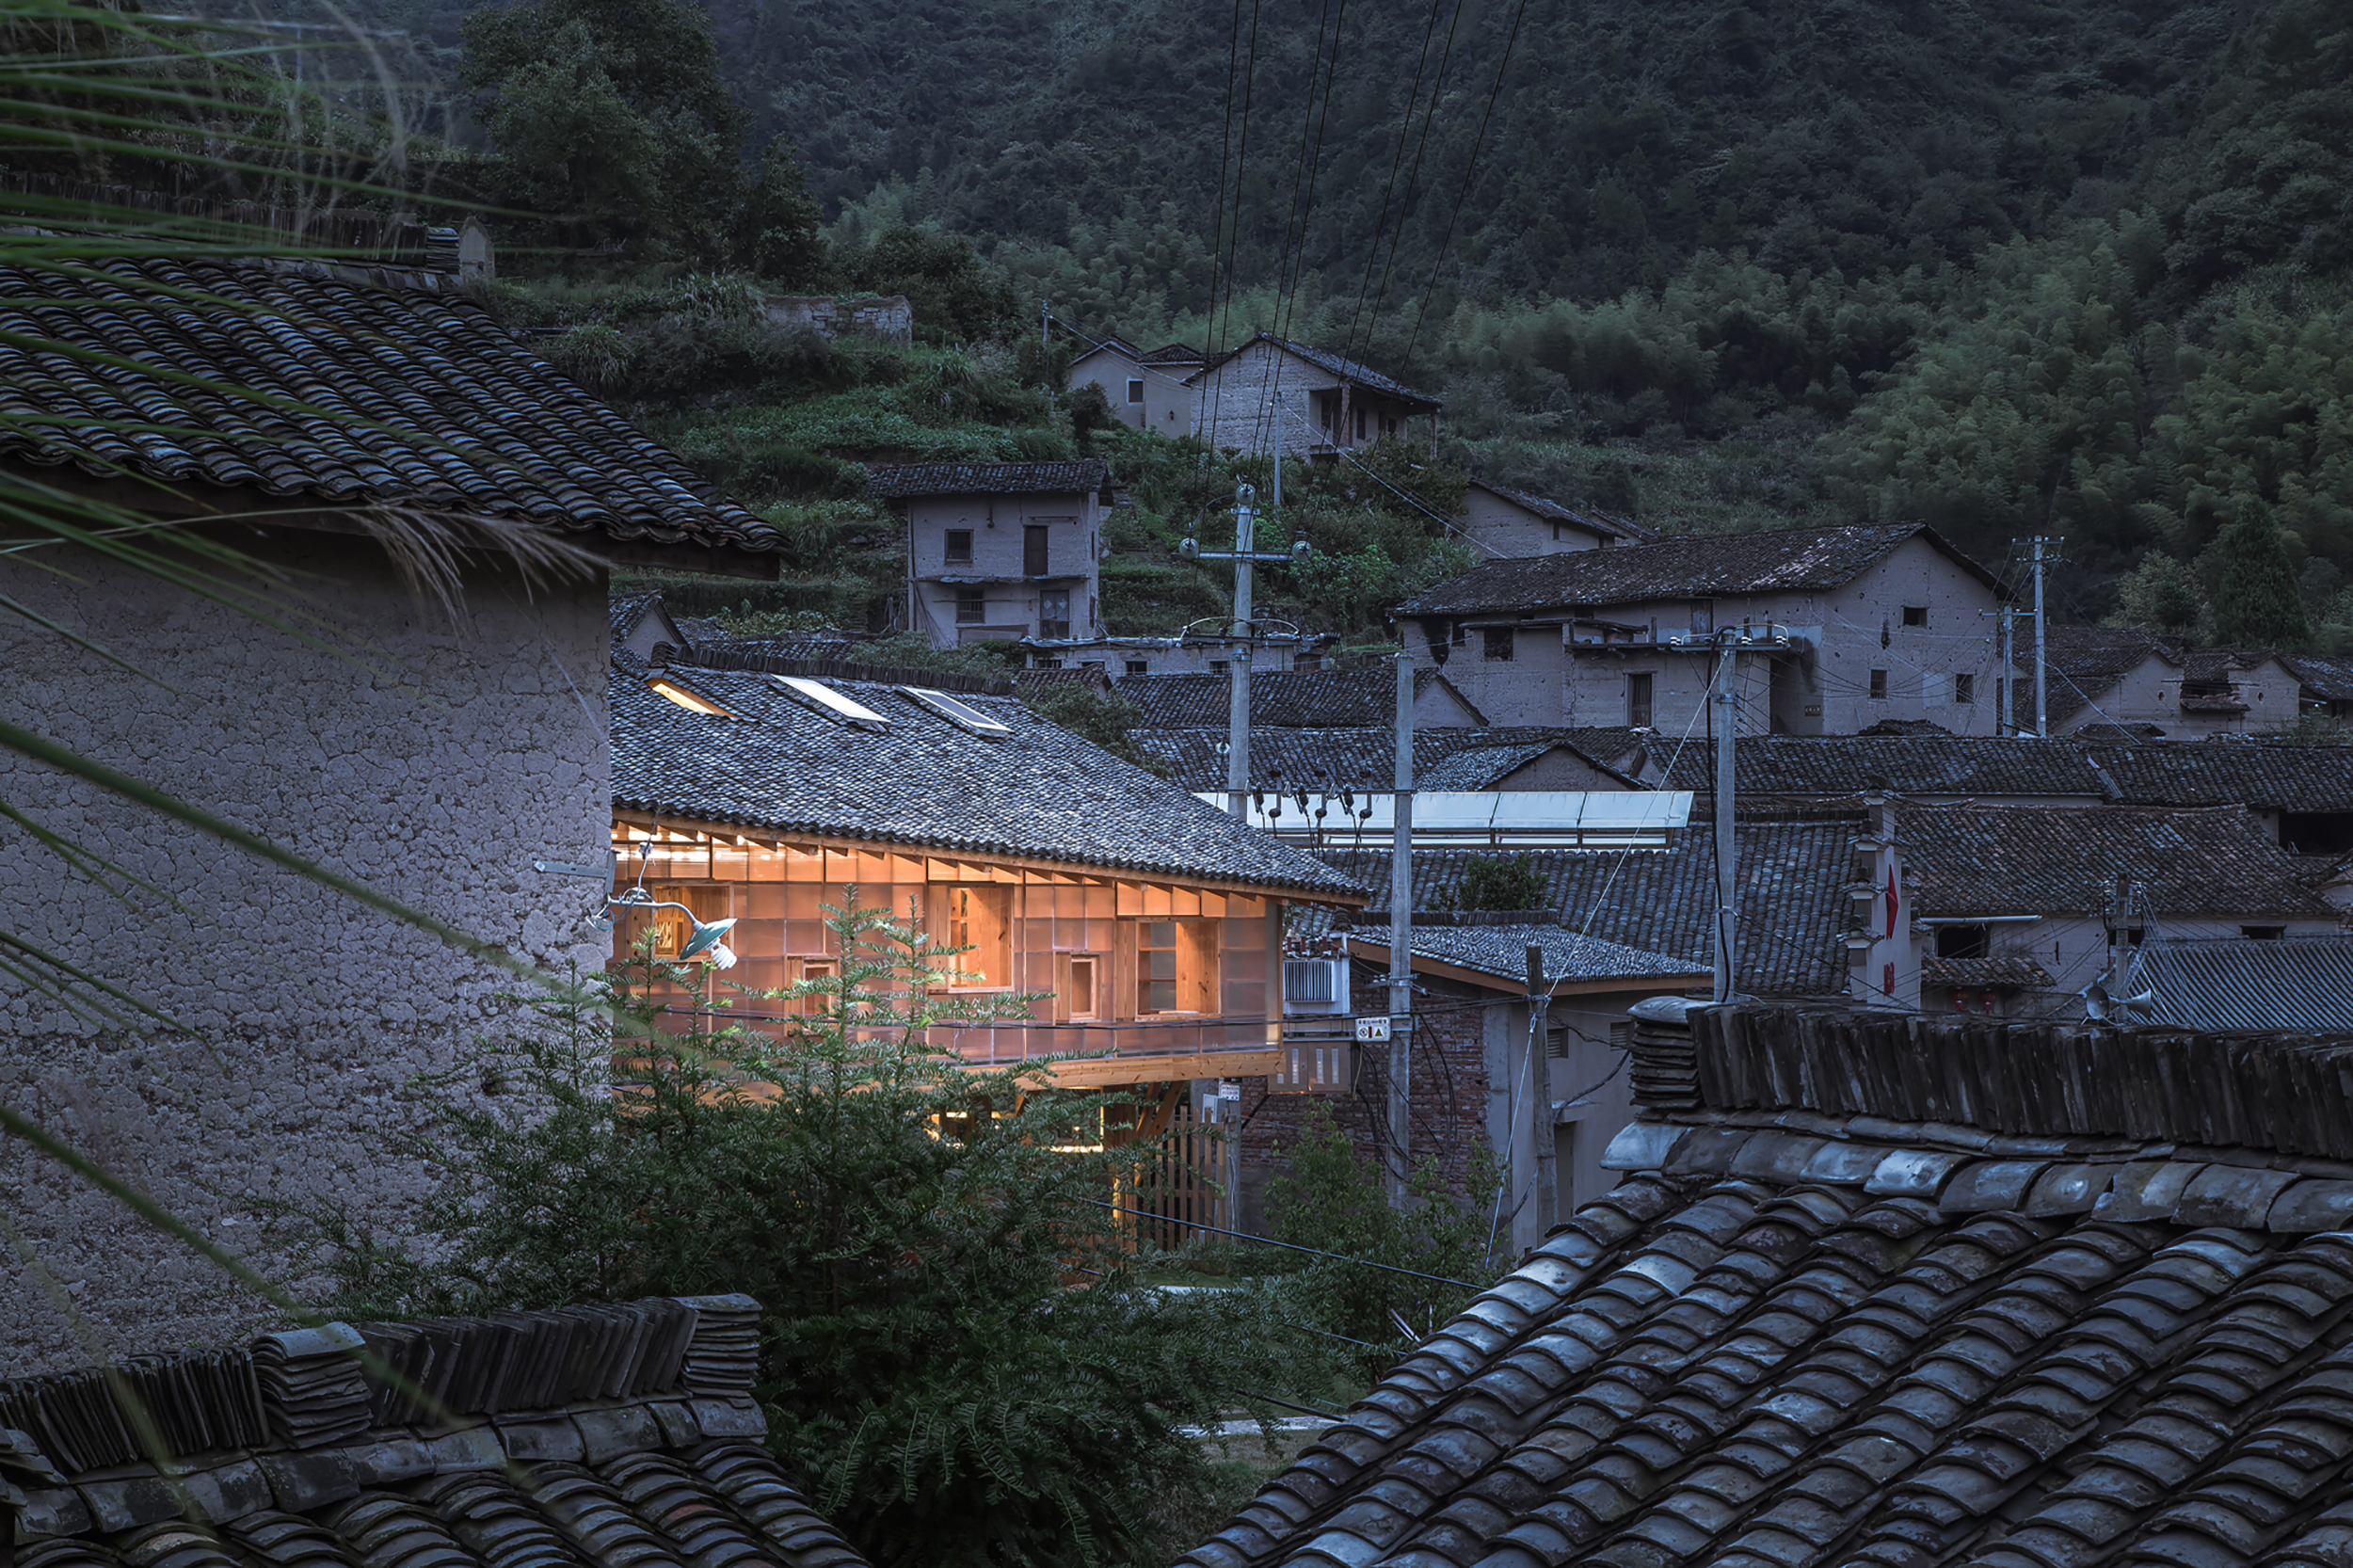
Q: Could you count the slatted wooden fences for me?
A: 1